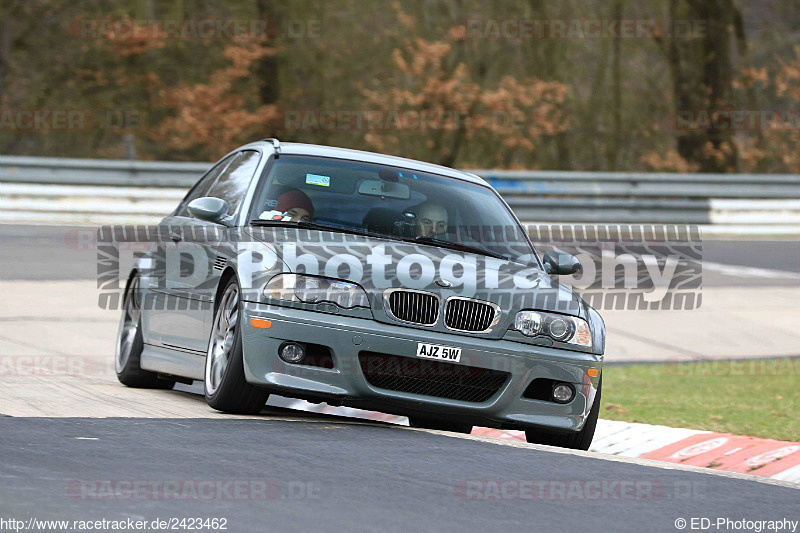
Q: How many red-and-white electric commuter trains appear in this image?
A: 0